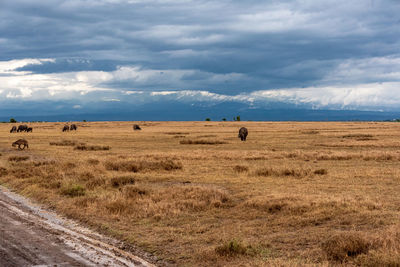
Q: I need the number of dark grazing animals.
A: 8